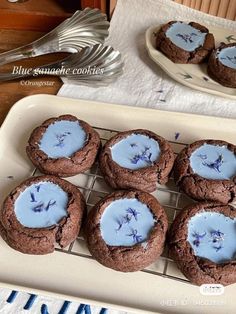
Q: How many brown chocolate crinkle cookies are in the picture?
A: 8